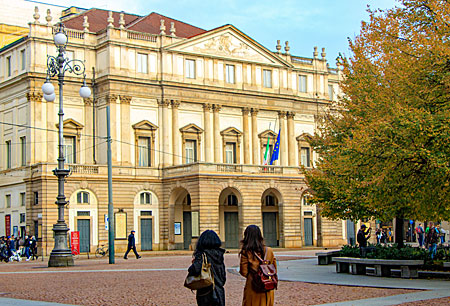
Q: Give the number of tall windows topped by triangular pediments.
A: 6